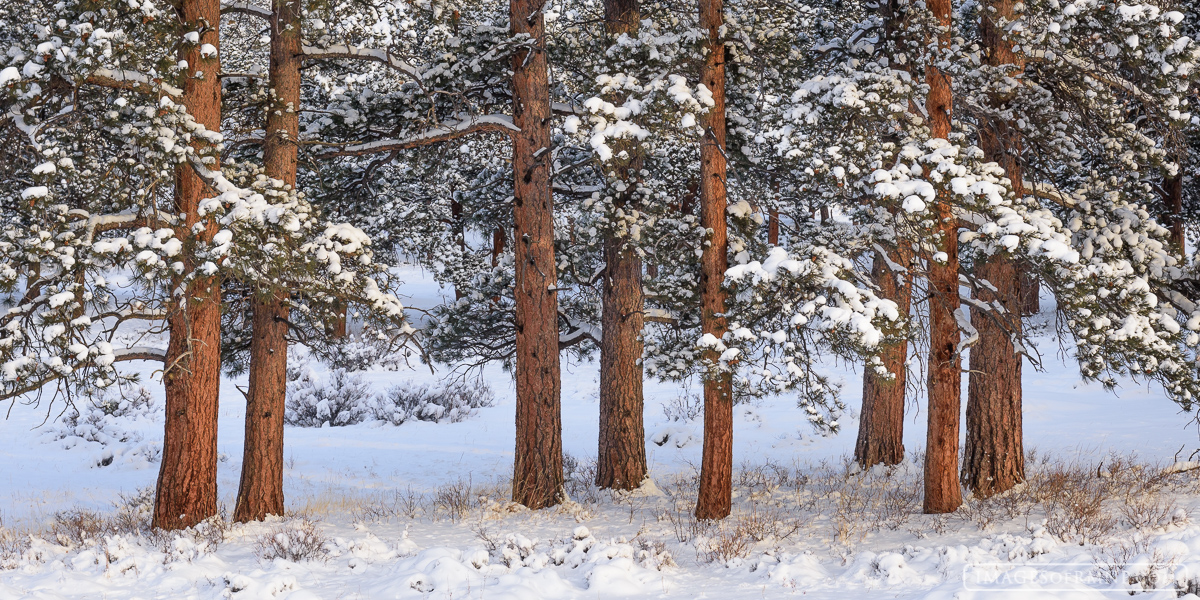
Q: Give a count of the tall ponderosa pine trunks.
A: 8